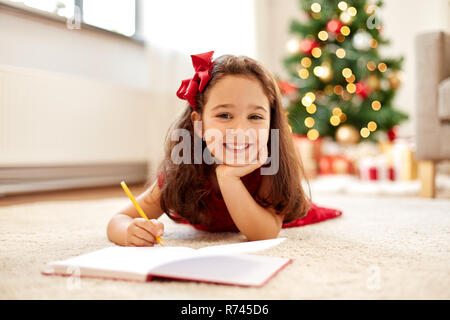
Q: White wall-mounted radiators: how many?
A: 1